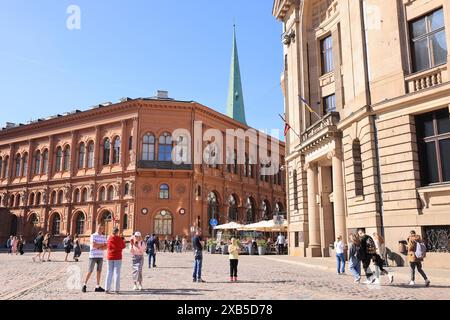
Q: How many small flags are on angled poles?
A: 2